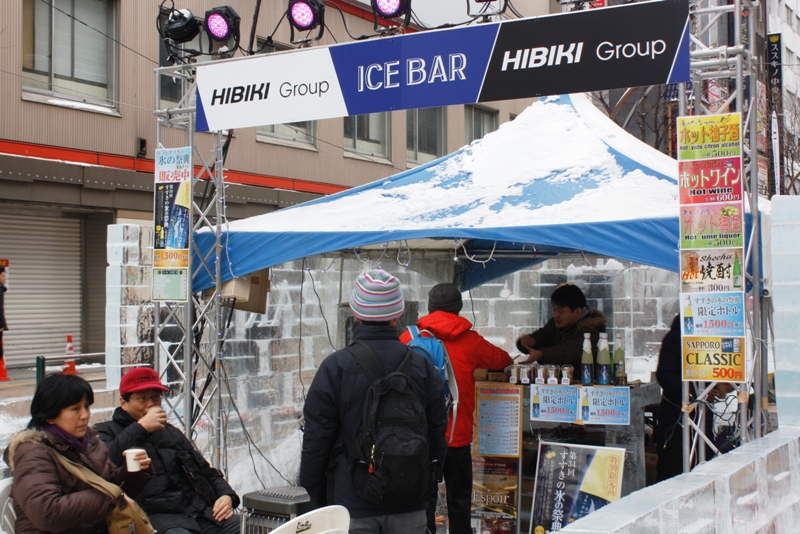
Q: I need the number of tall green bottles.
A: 3